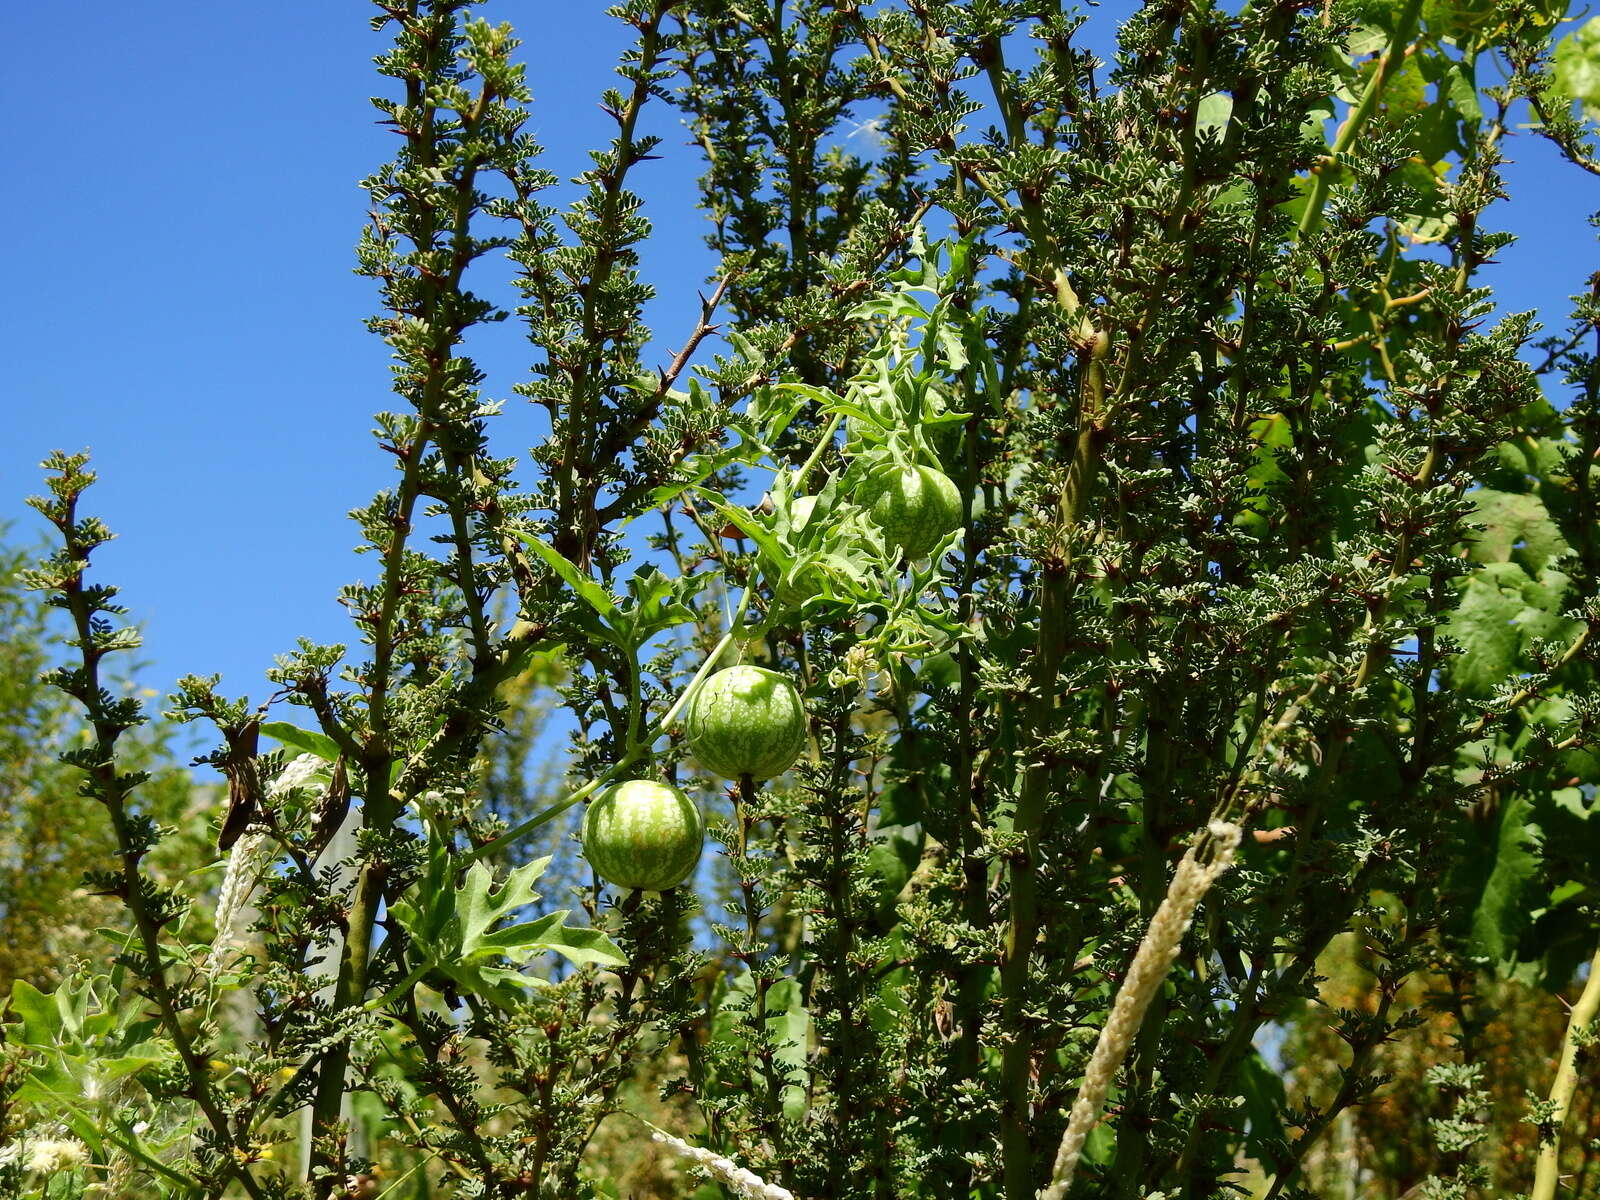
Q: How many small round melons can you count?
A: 5